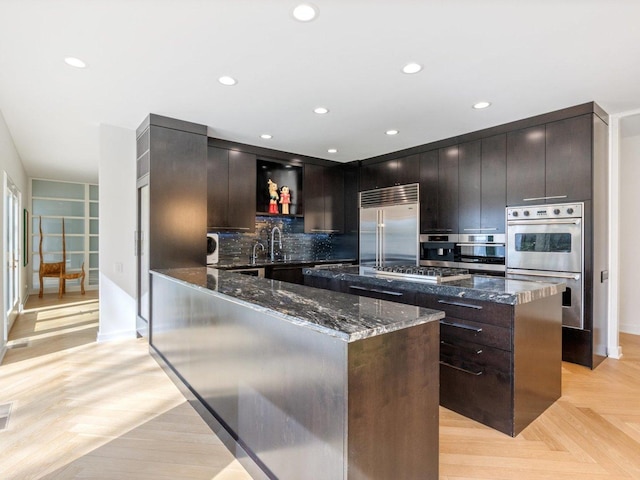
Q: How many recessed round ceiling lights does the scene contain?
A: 9